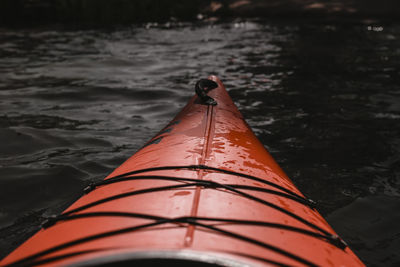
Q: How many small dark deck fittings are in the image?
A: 4